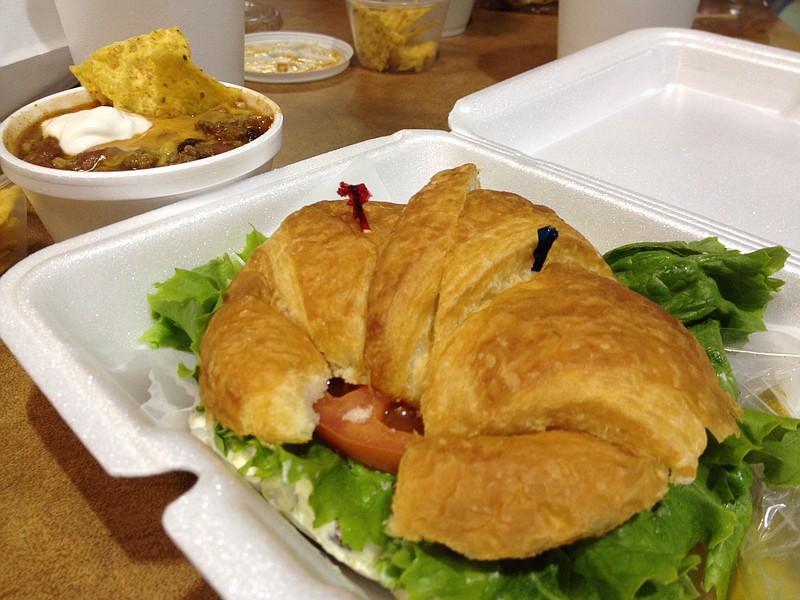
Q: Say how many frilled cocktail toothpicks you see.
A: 2